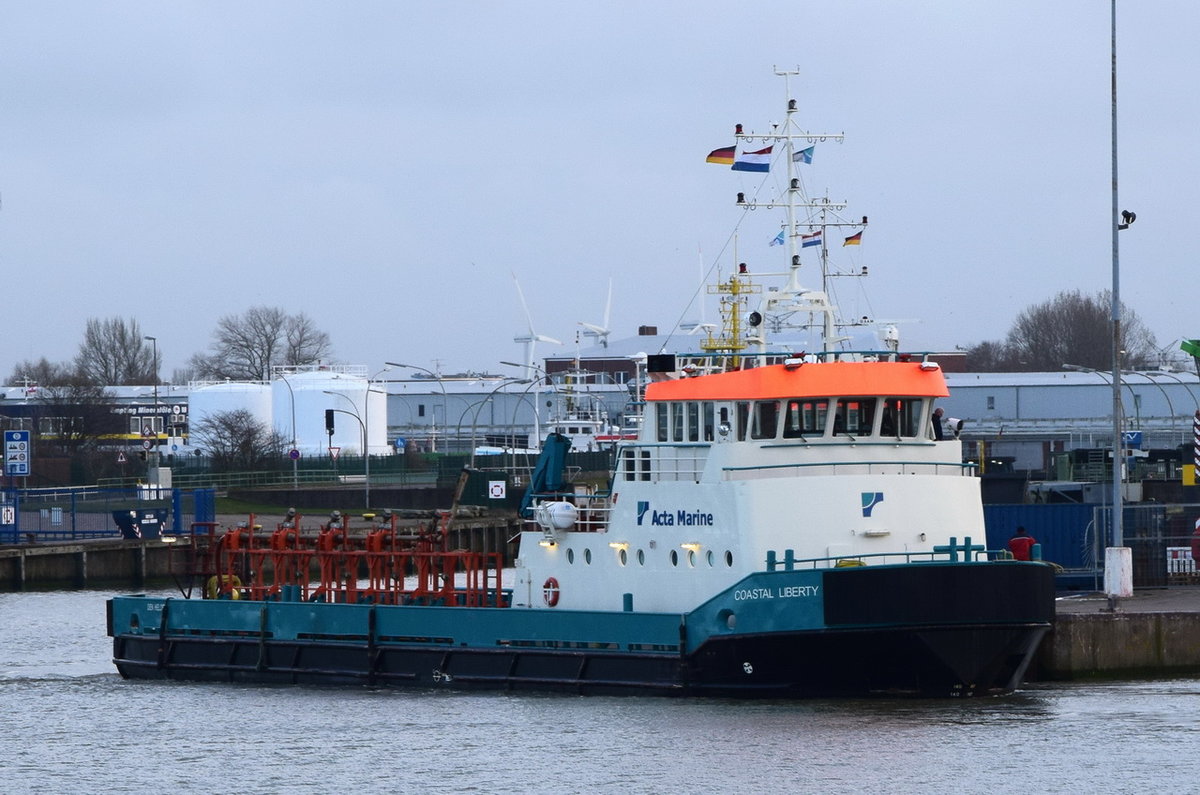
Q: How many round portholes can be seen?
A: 8